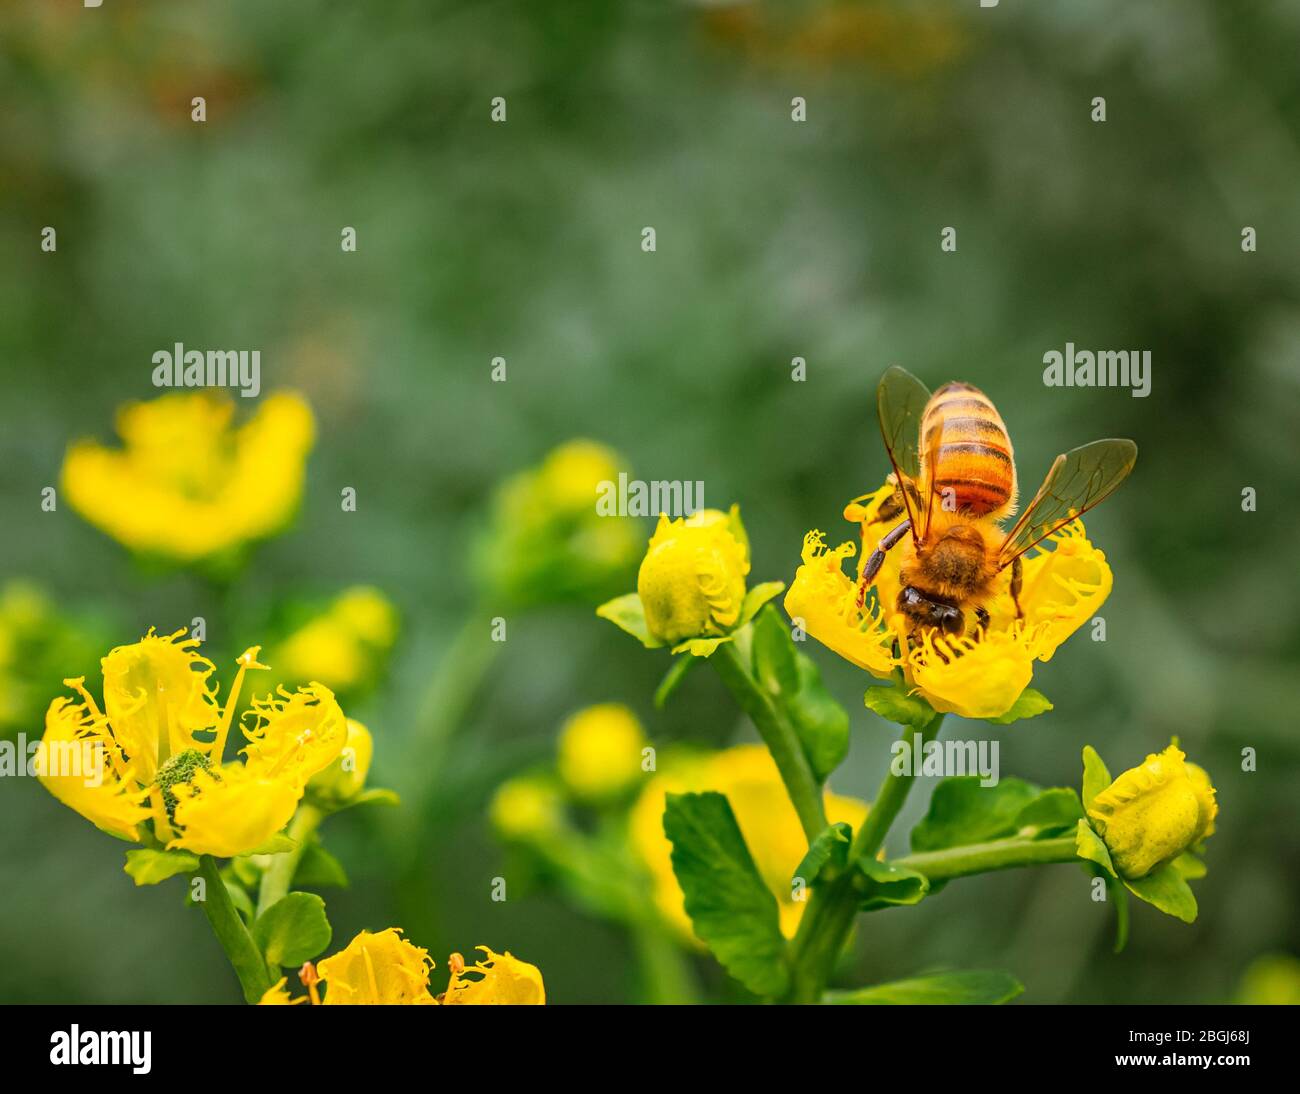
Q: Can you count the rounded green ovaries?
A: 1